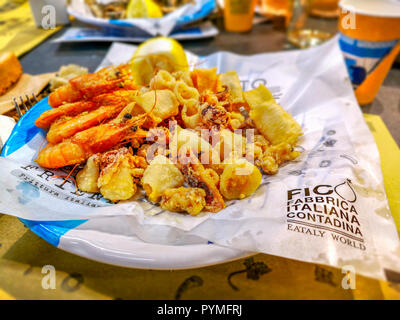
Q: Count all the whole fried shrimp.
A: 4